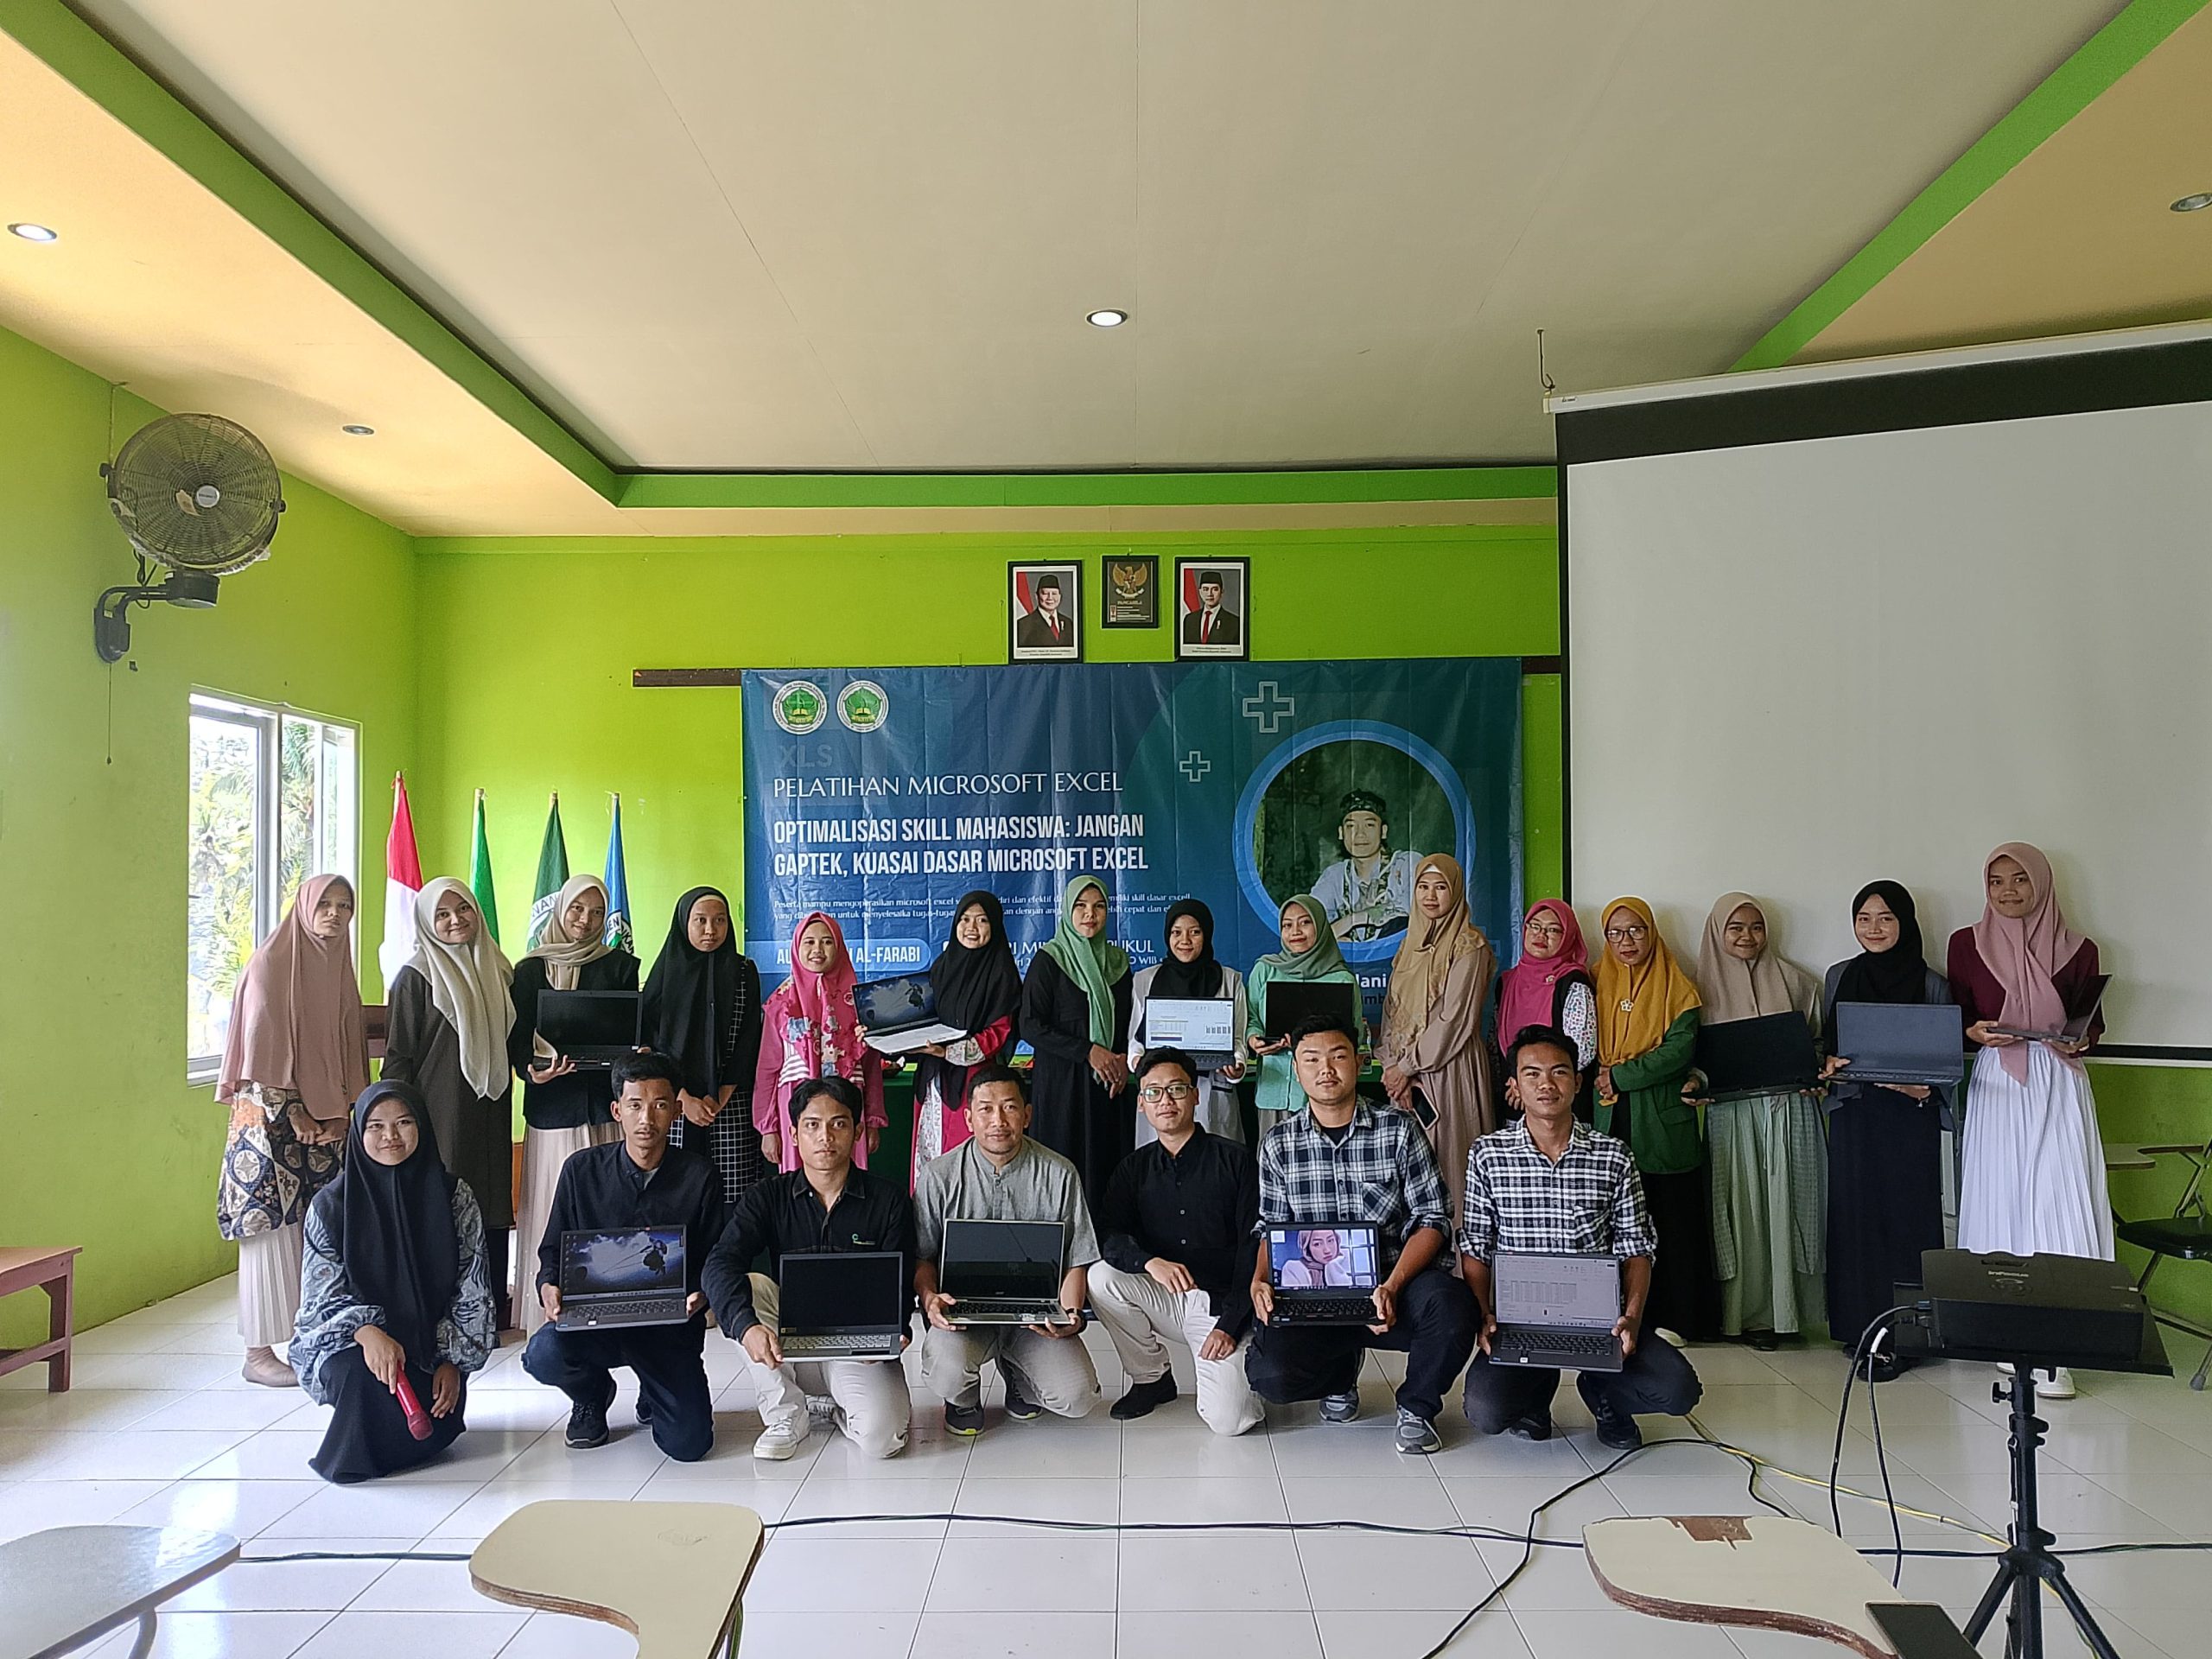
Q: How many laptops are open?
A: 12